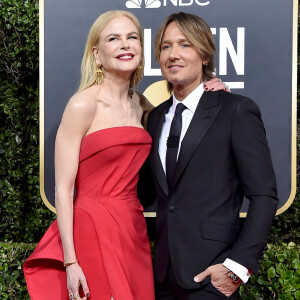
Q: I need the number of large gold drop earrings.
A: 2